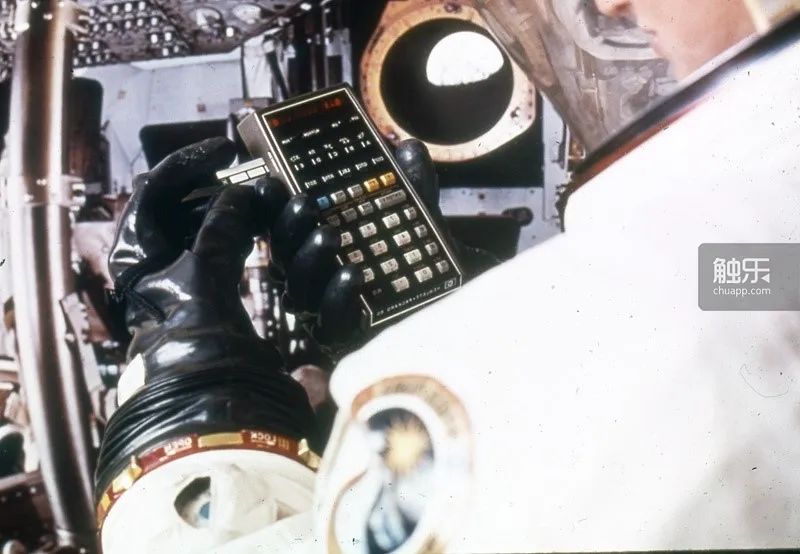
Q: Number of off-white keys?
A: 11